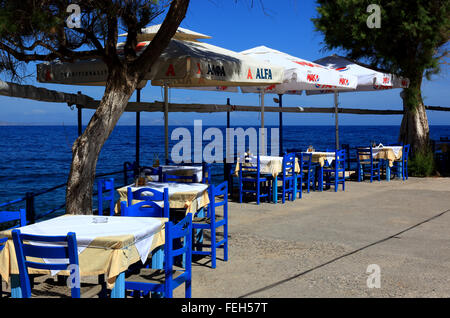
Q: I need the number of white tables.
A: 6